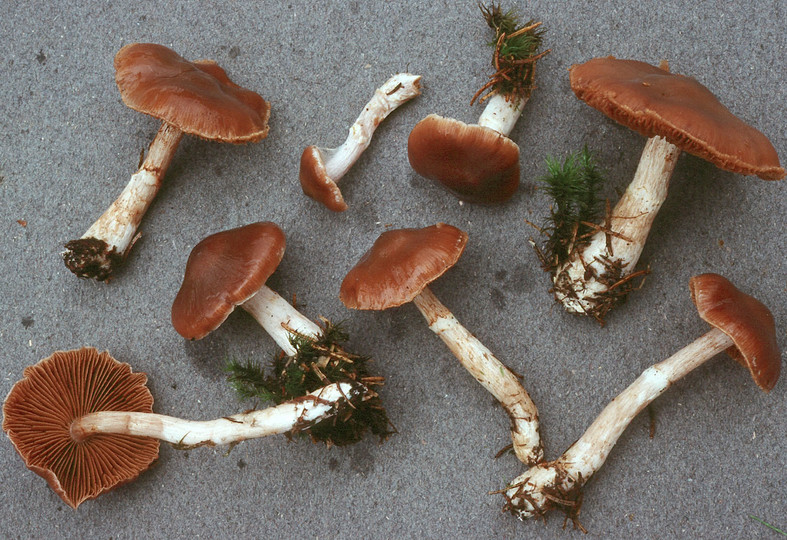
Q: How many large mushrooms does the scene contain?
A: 7